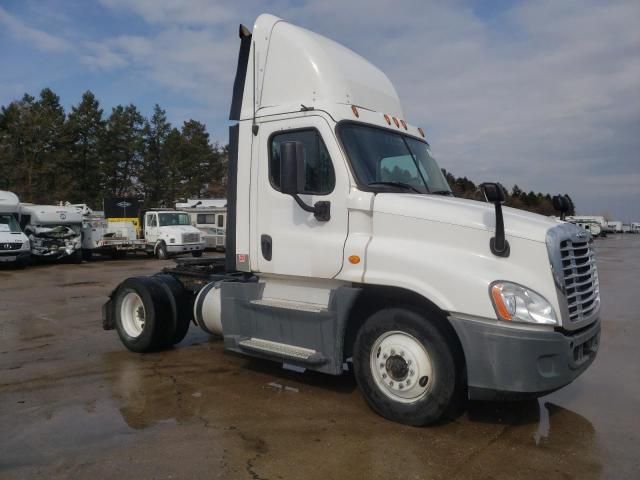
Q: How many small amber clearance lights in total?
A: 5